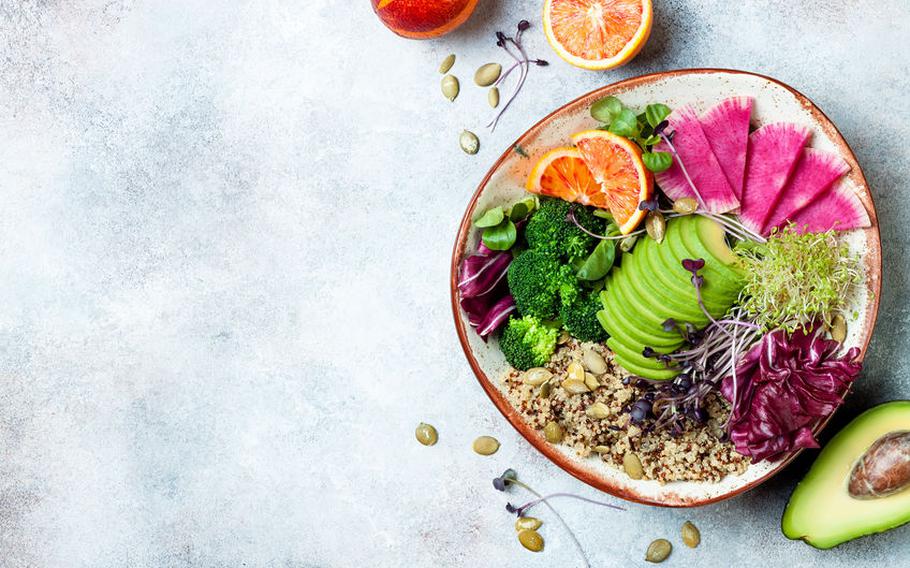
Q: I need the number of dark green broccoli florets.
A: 4